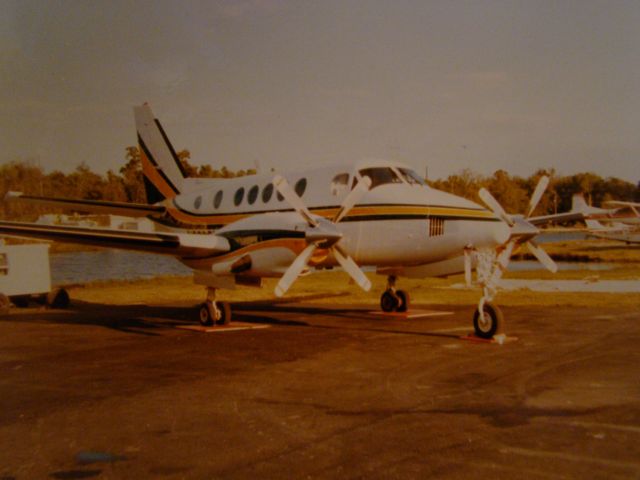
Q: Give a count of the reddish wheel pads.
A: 3